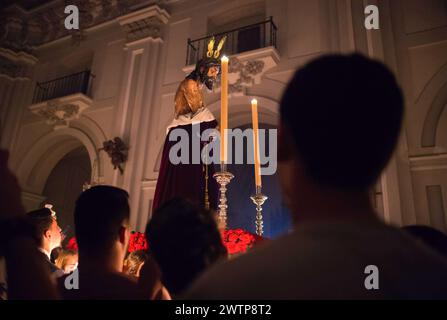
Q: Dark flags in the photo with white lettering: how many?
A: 0